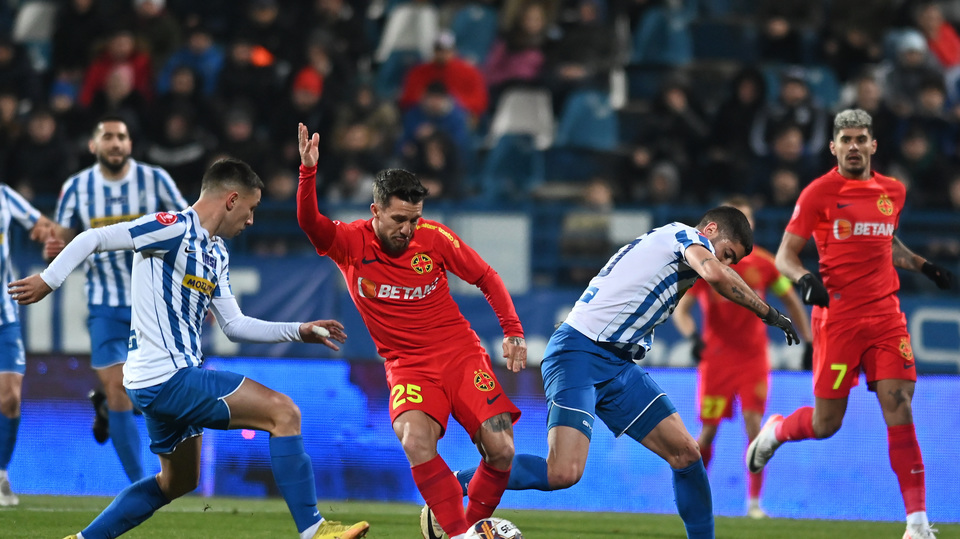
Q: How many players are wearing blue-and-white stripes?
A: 4